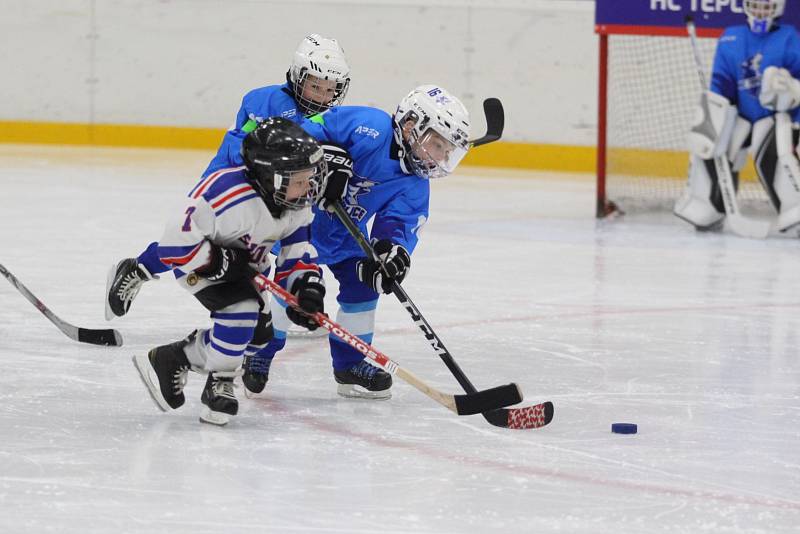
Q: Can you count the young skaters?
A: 4